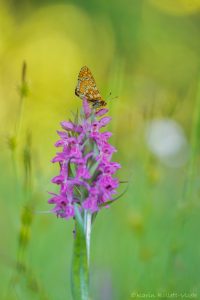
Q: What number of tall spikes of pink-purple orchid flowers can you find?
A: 1